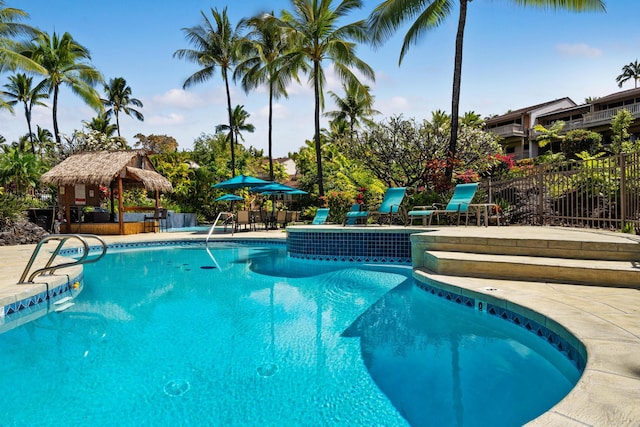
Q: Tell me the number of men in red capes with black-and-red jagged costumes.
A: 0